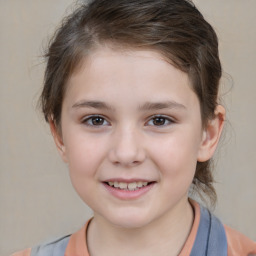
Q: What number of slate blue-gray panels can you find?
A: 2